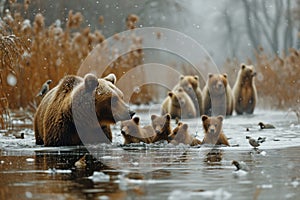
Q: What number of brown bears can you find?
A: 9